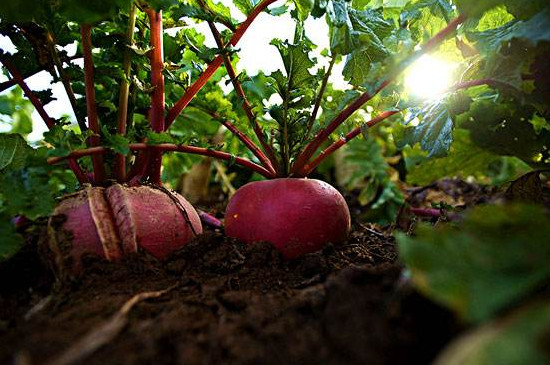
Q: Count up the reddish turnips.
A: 2